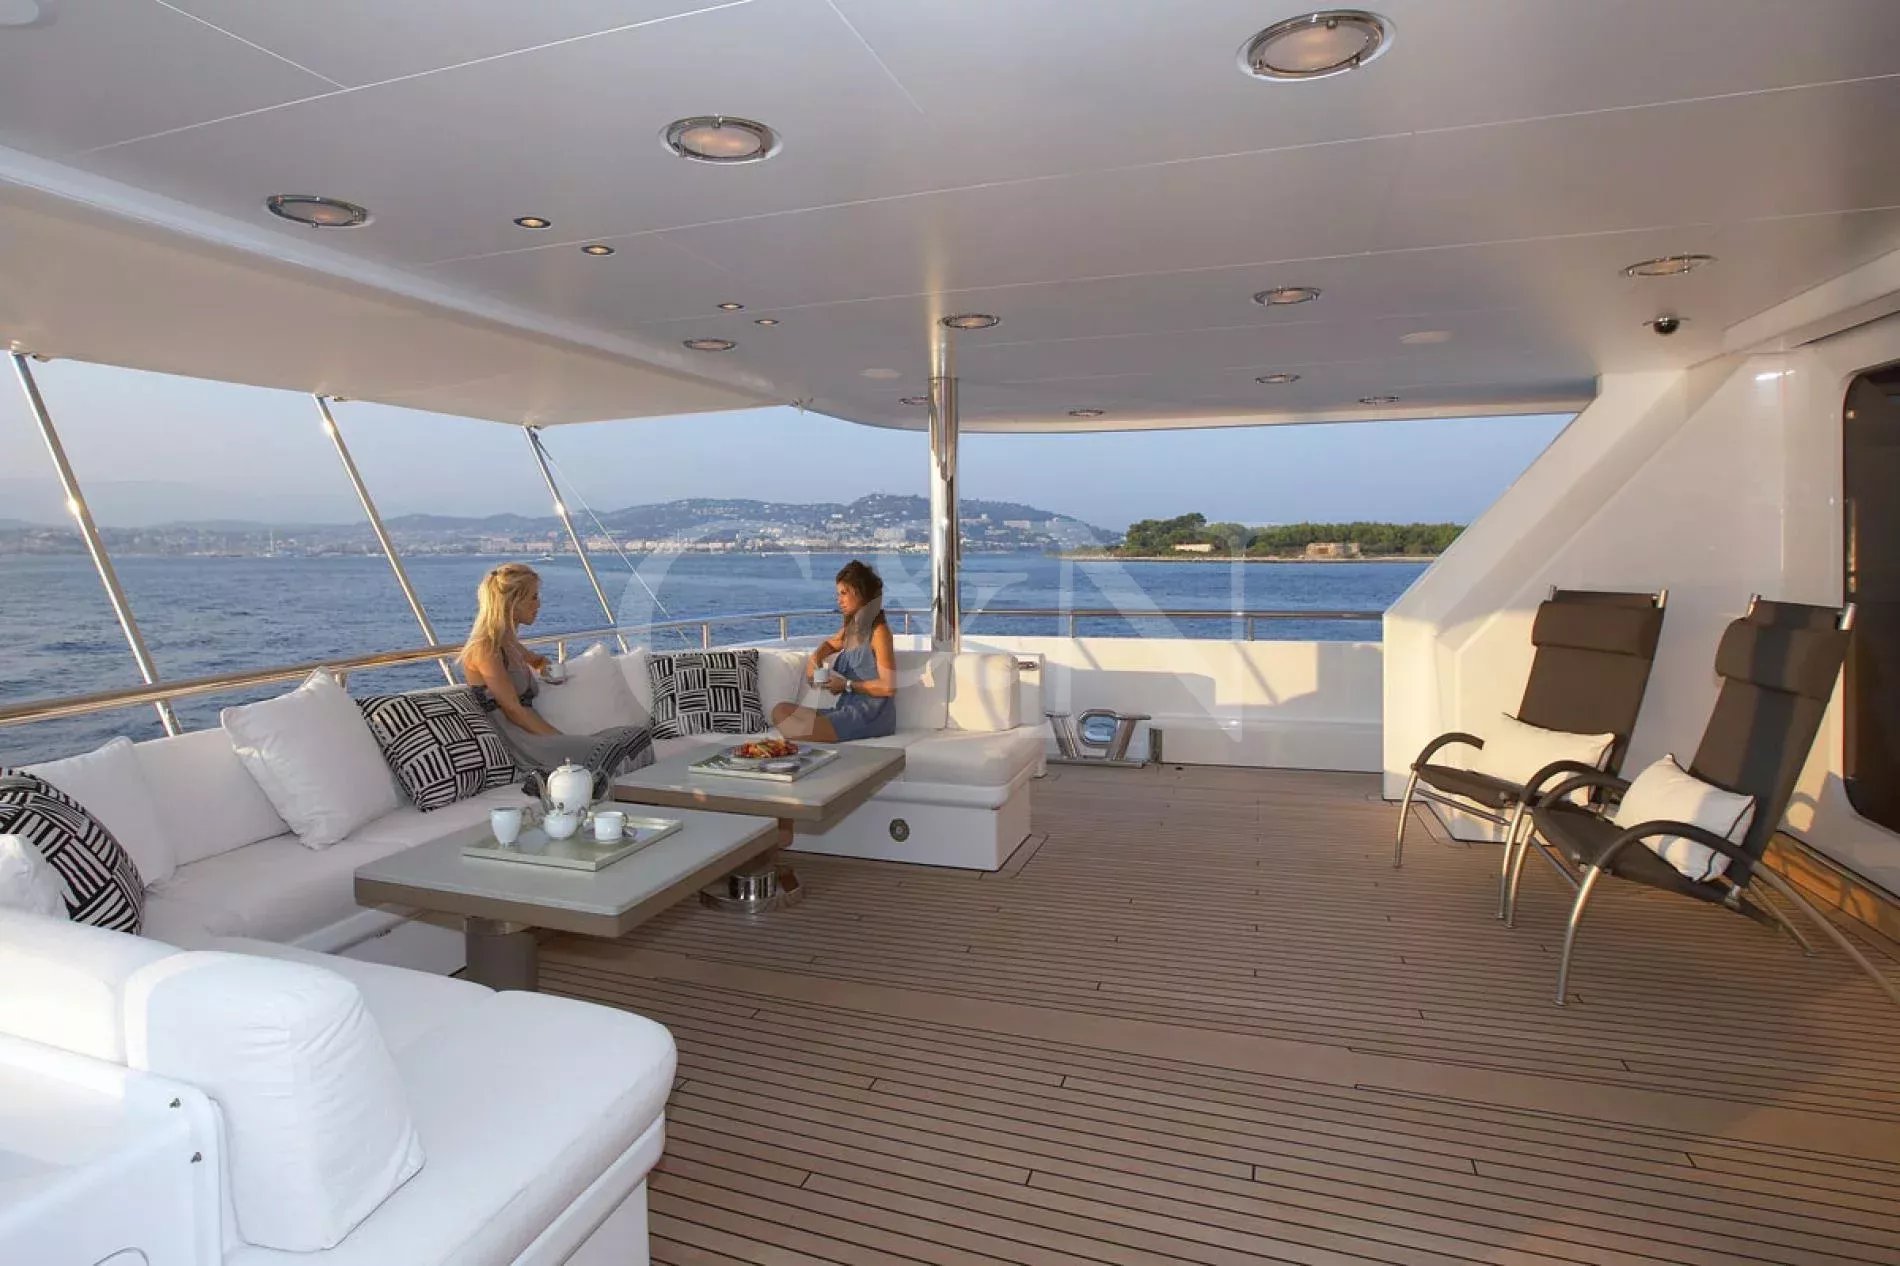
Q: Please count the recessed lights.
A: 15